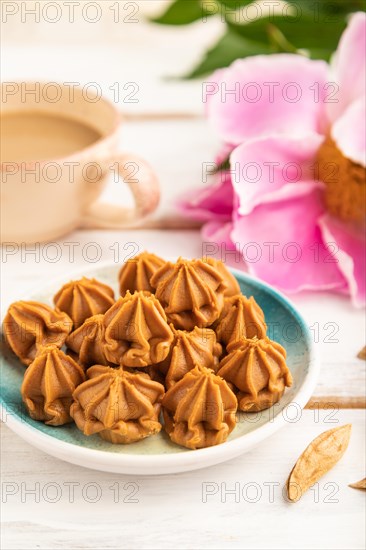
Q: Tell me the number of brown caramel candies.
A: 13